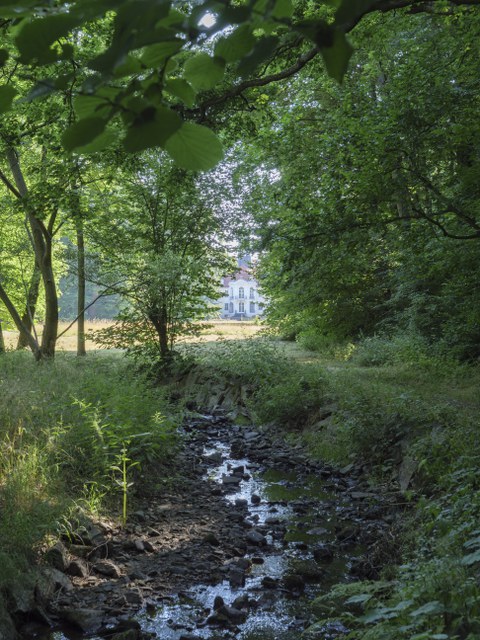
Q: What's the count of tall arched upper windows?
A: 3